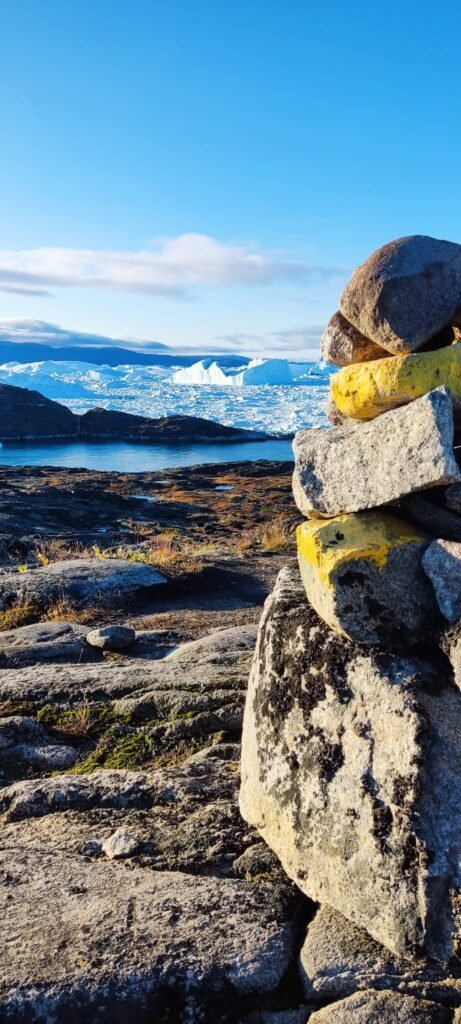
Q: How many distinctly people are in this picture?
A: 0